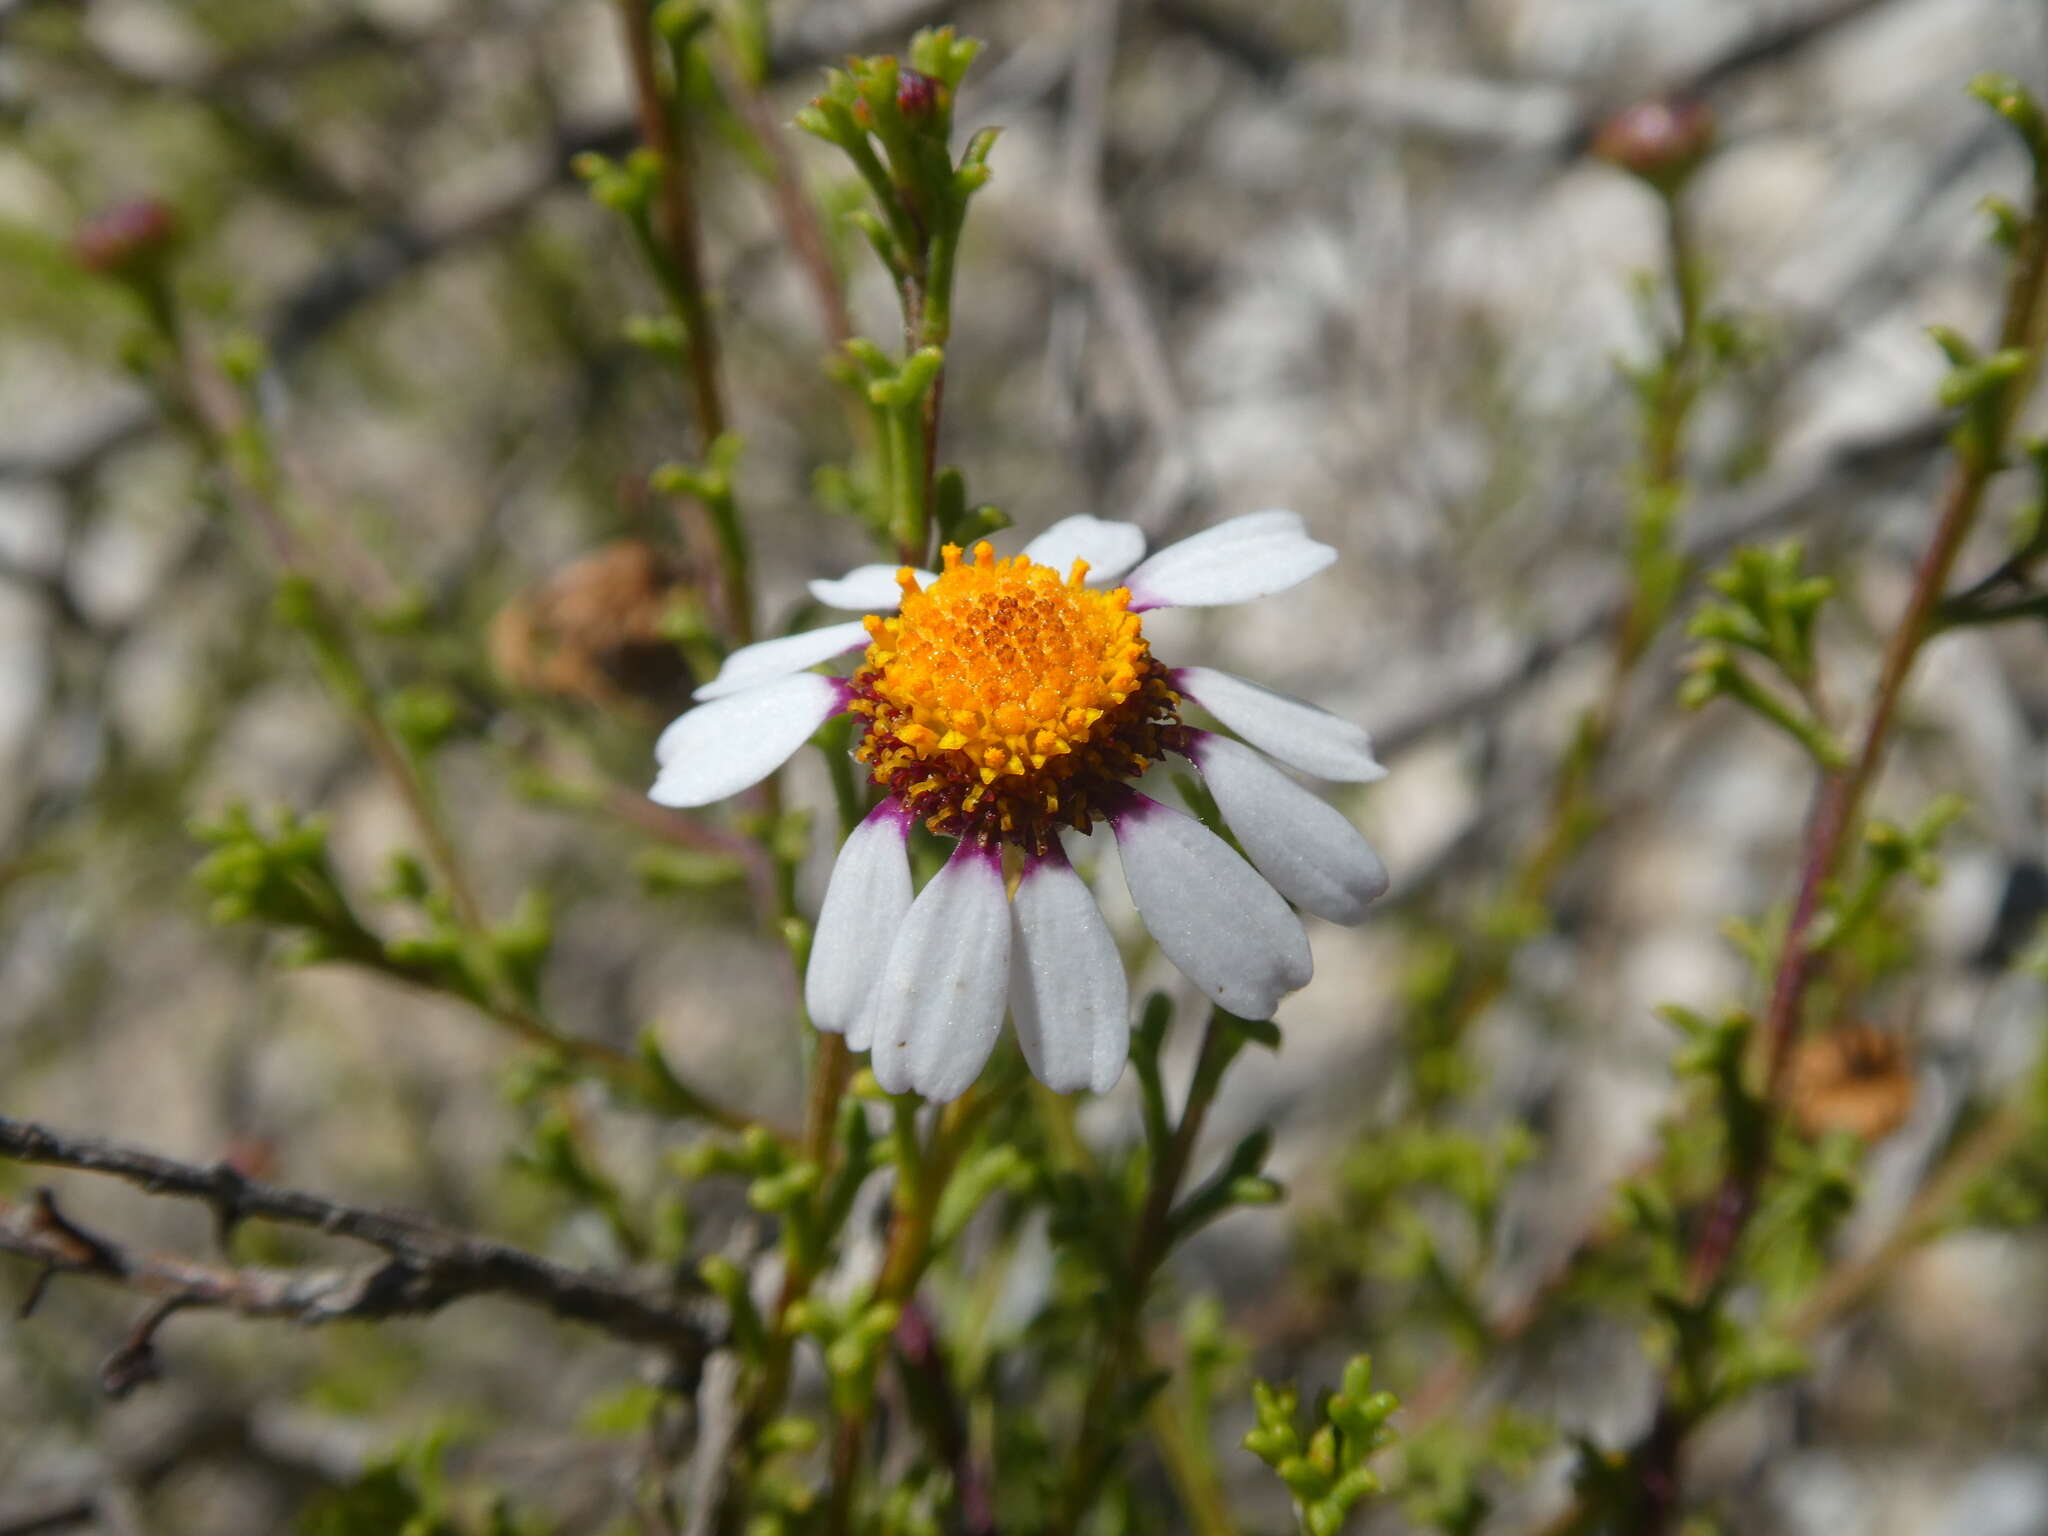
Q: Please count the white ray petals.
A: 11